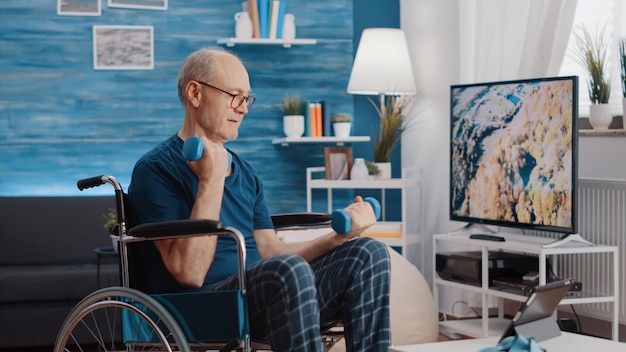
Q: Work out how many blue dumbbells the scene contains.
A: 2